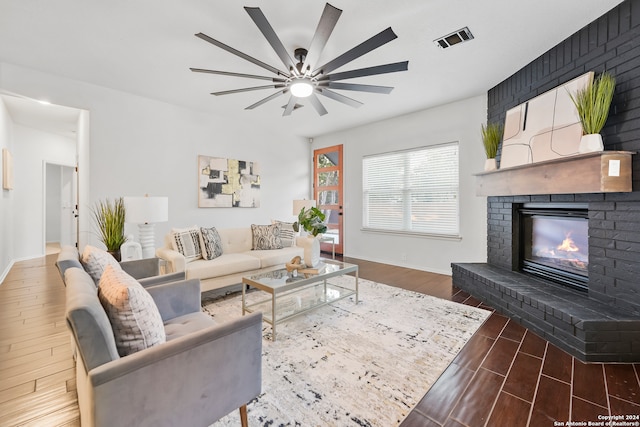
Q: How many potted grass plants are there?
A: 3